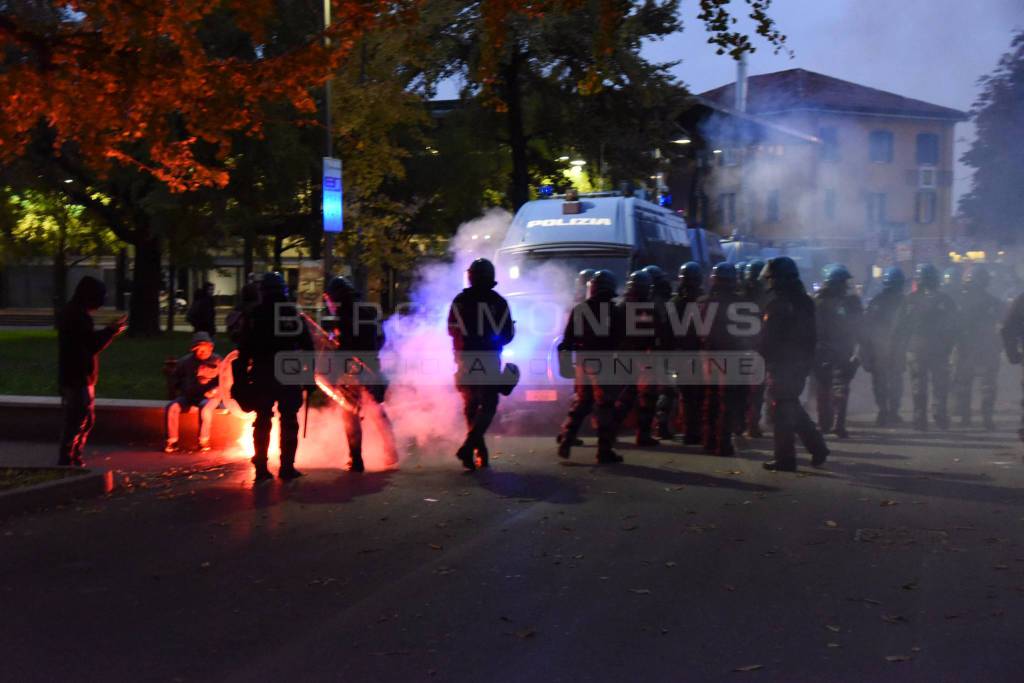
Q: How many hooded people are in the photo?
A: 1